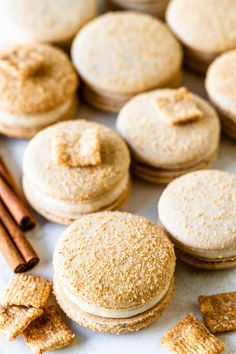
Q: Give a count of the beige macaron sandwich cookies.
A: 10